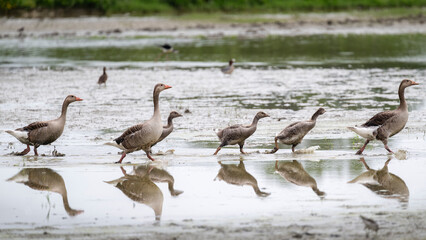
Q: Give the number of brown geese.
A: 6